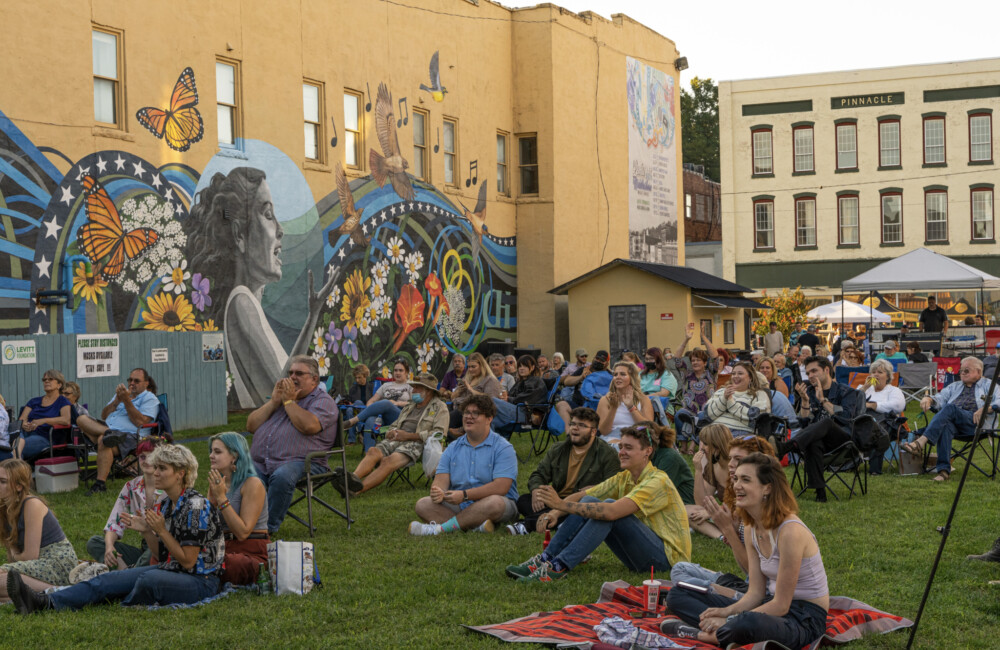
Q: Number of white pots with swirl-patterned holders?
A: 0